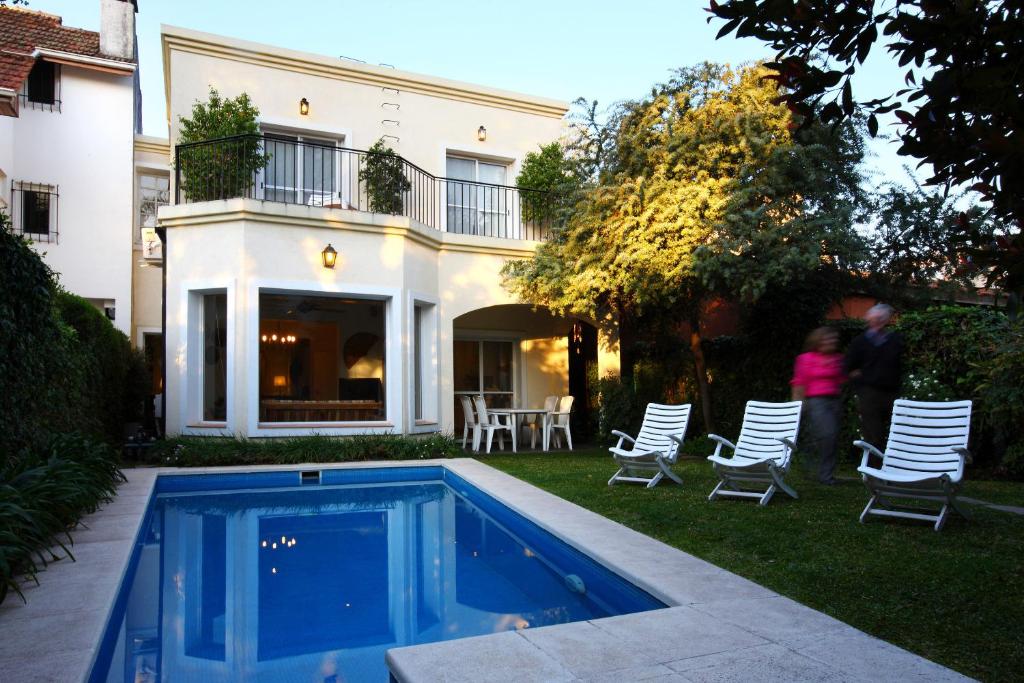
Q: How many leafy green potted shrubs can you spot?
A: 3